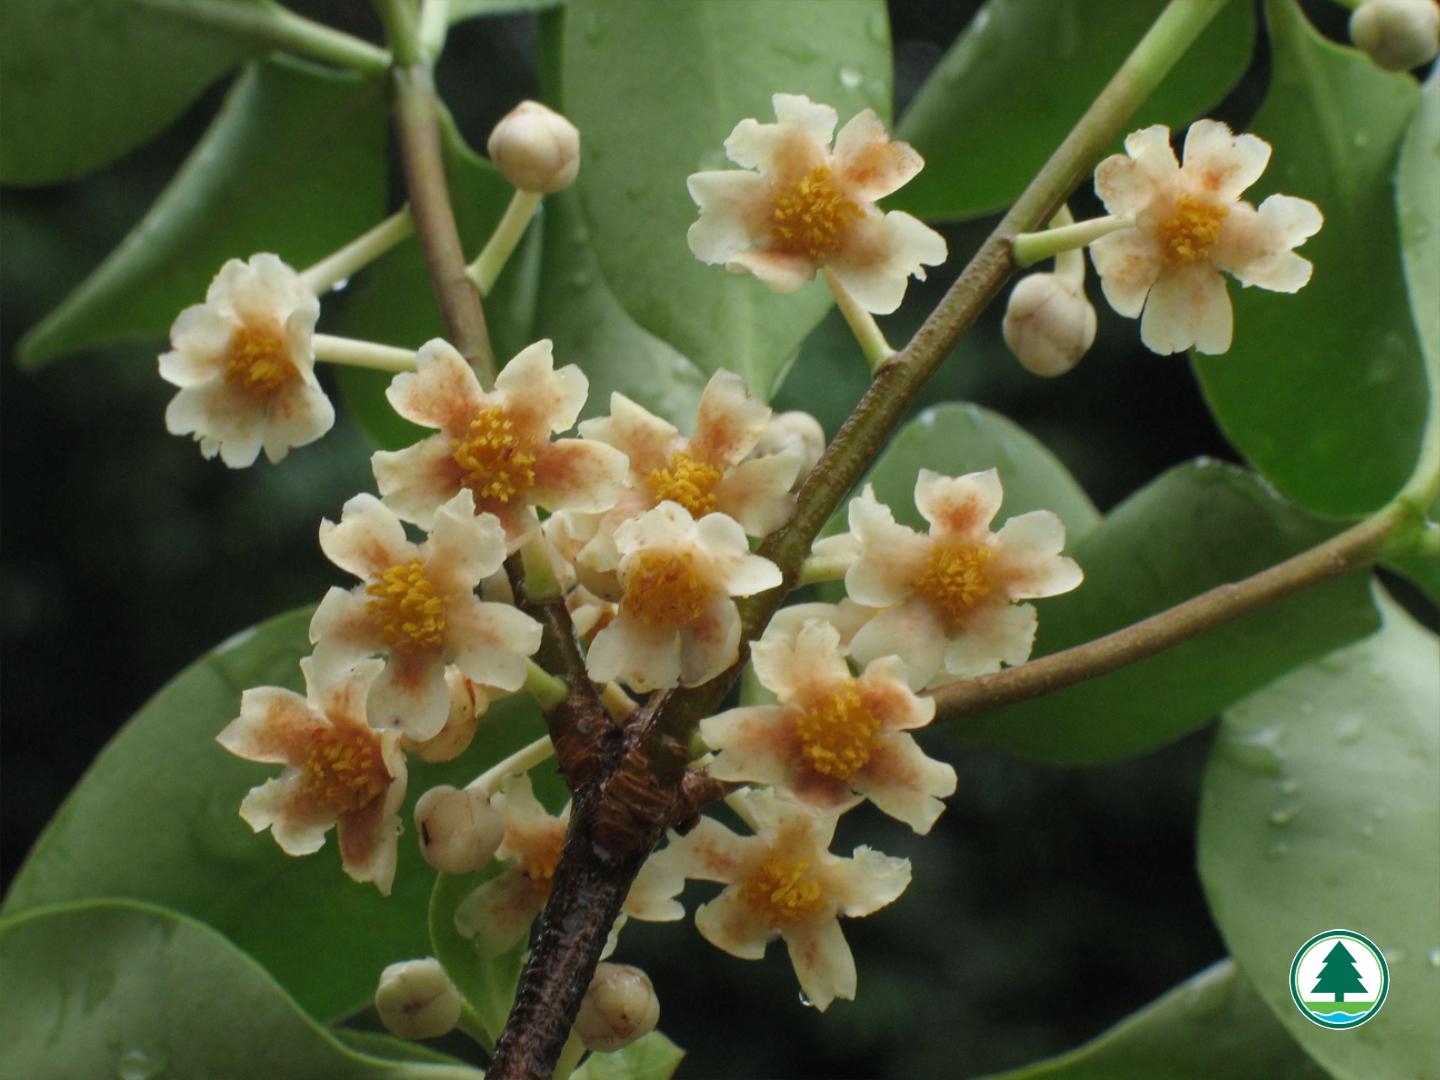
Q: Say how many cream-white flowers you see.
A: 12